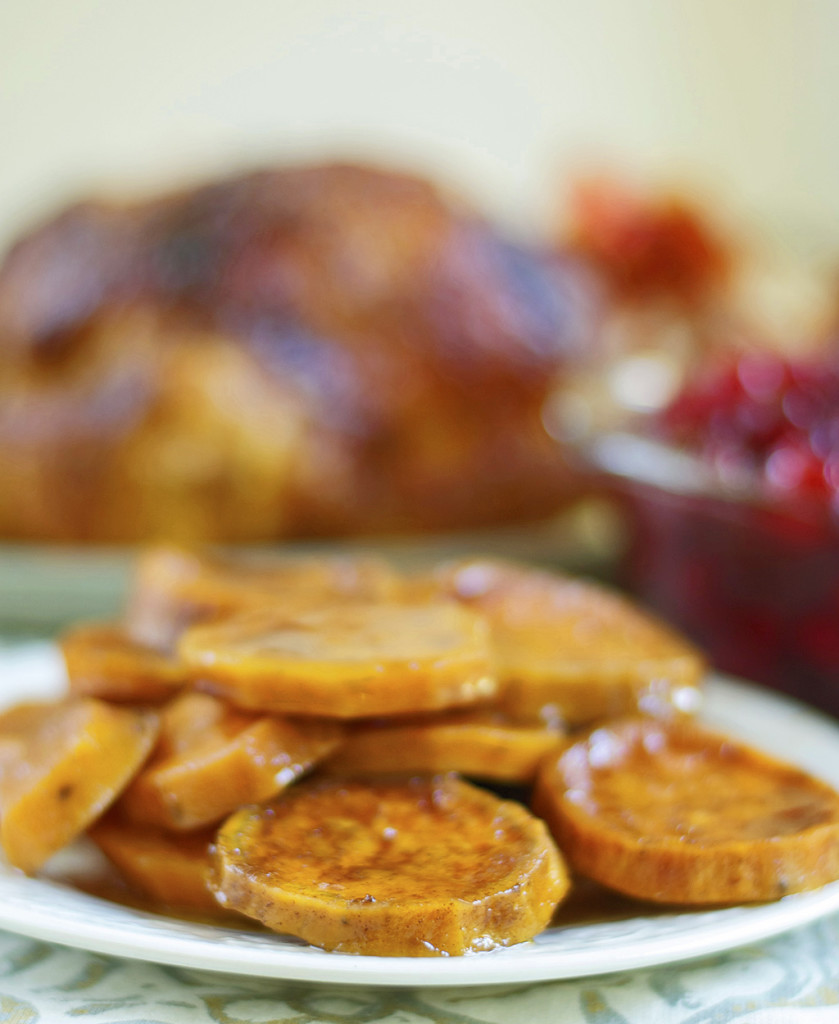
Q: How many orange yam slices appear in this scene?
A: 10